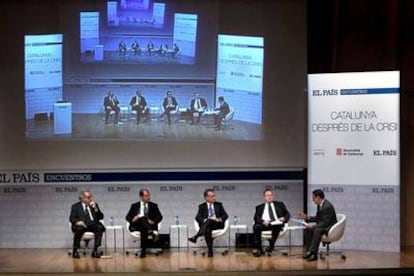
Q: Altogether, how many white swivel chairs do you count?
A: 5